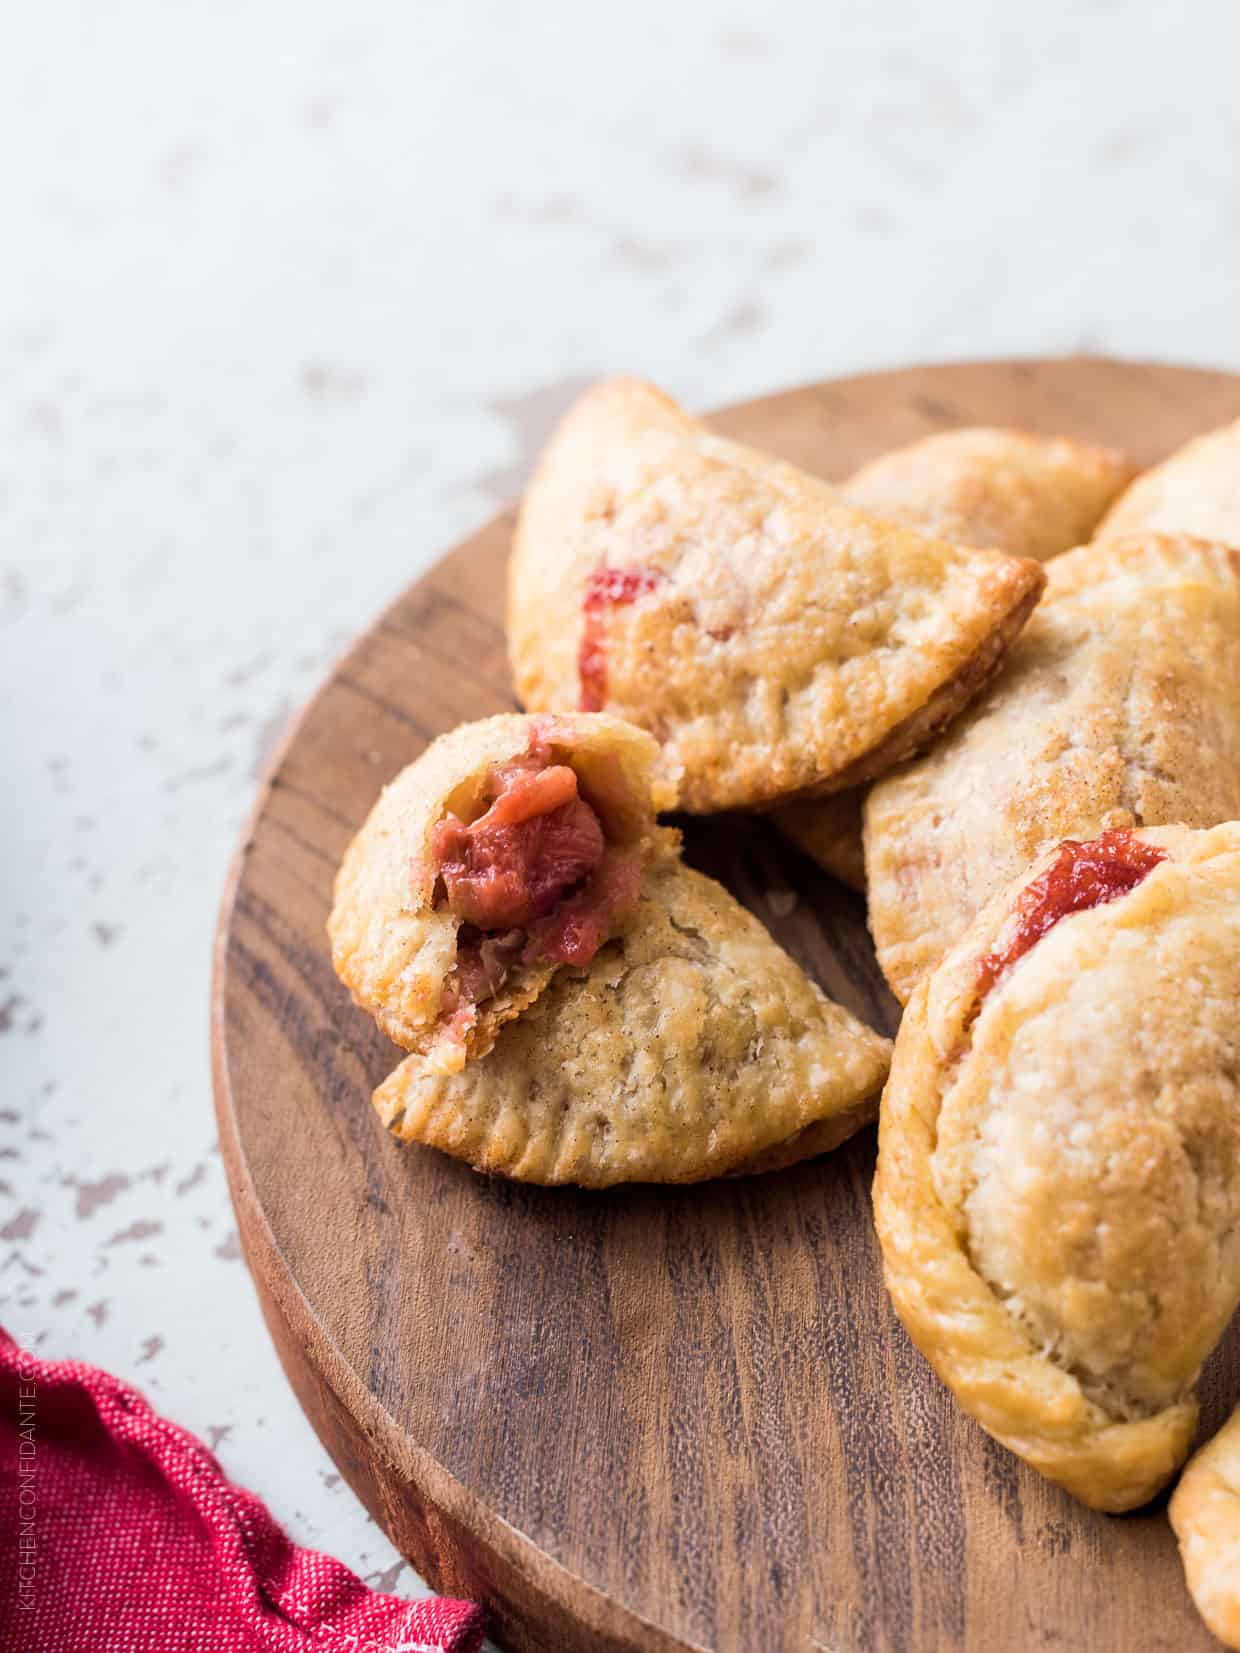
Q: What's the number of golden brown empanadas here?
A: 8